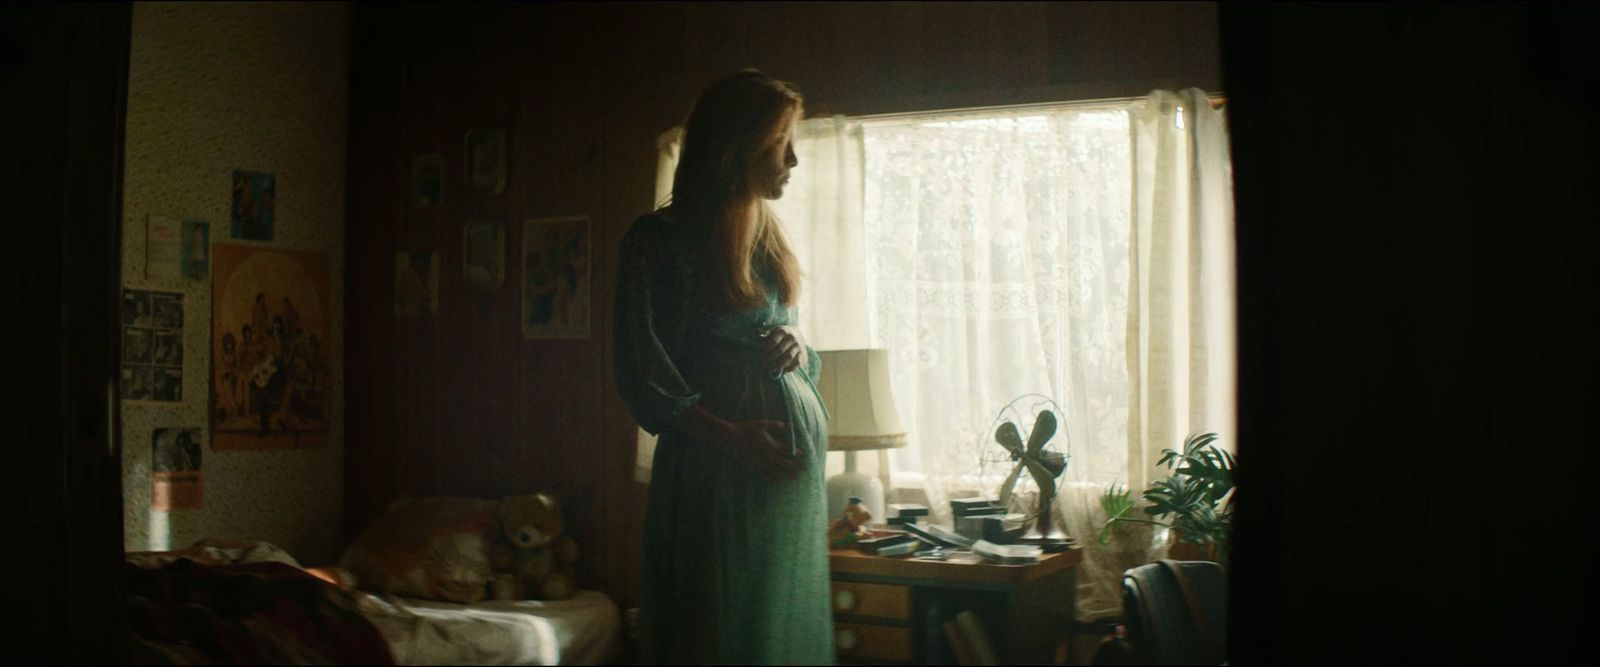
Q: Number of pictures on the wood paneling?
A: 5